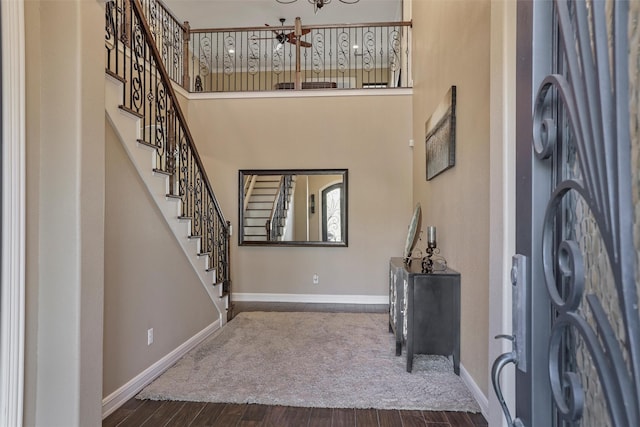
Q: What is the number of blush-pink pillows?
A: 0